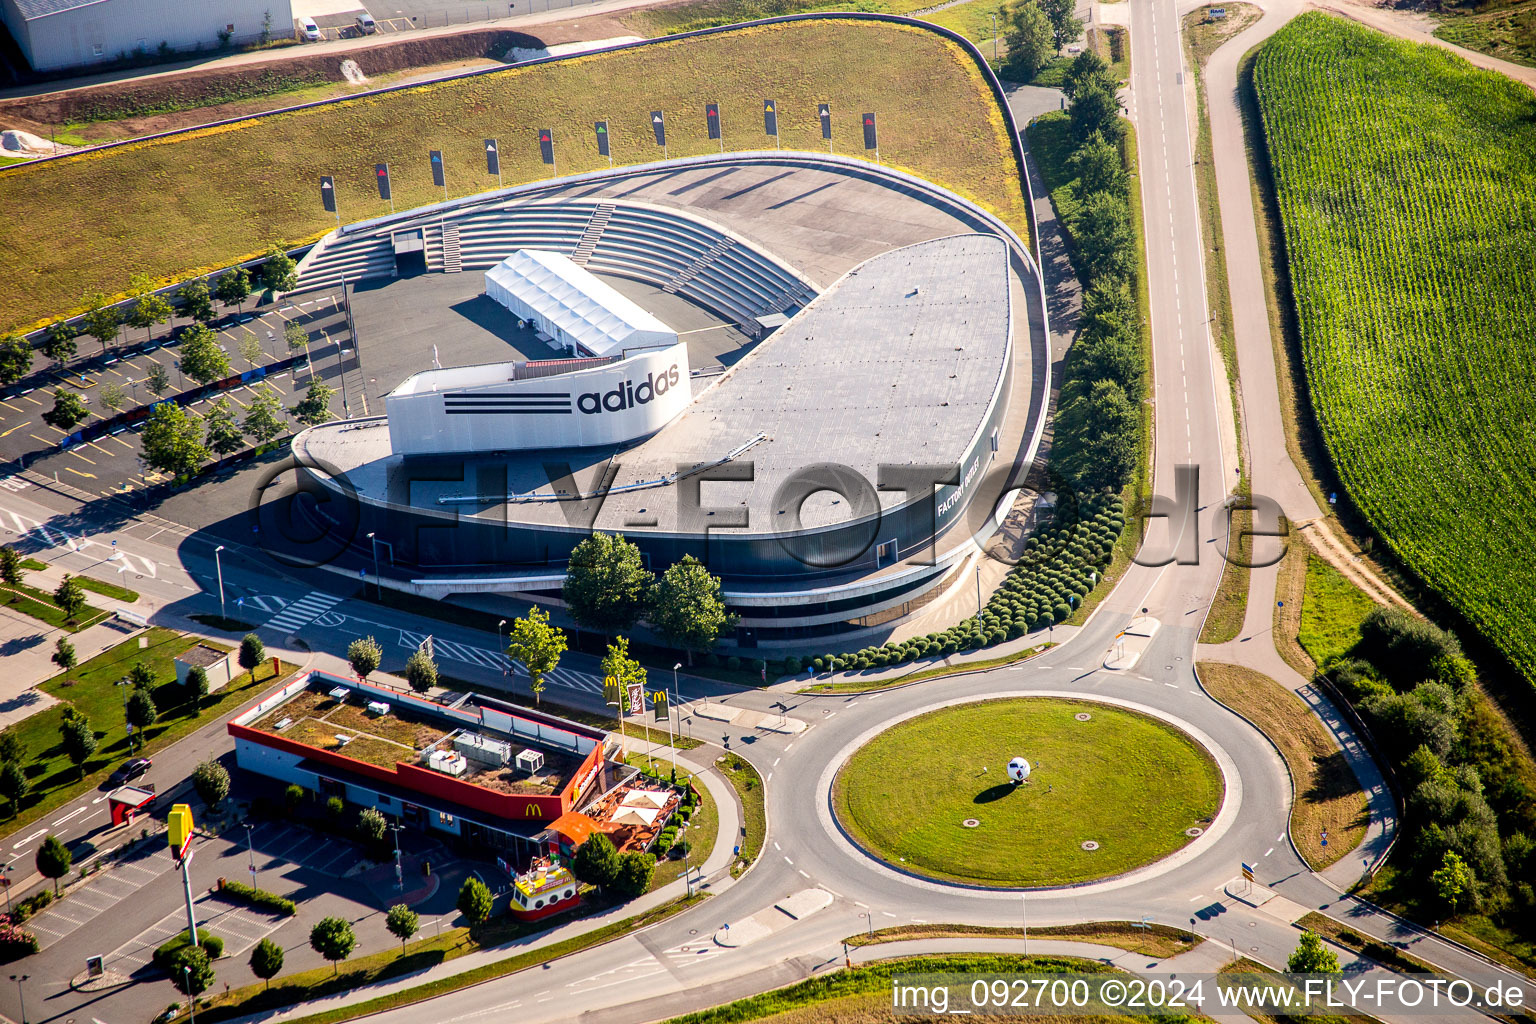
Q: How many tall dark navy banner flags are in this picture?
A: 11